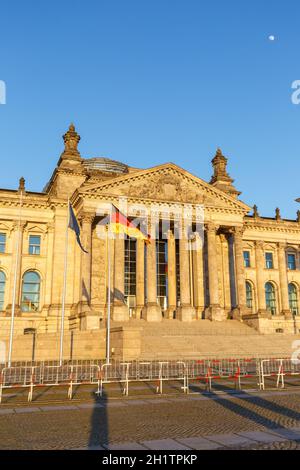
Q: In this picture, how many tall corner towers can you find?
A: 2